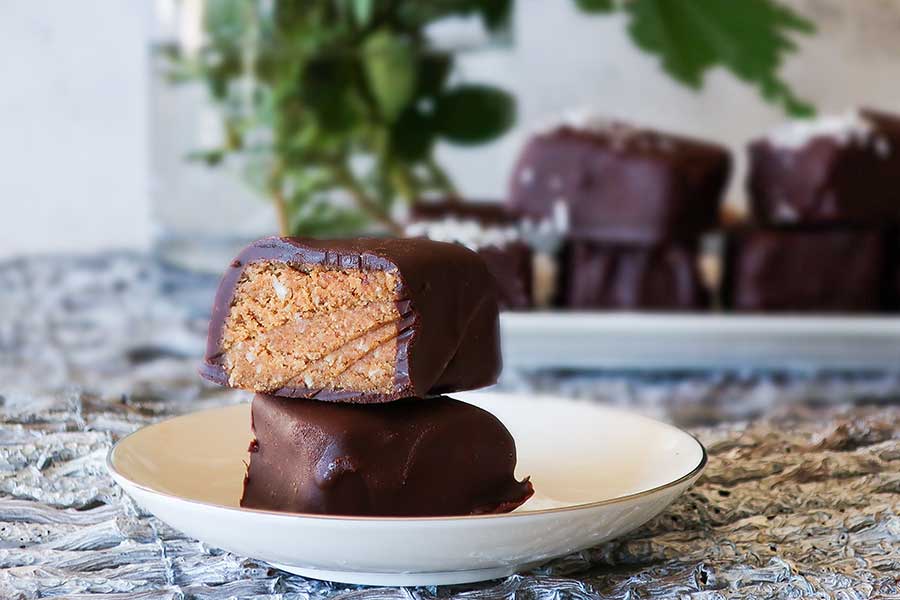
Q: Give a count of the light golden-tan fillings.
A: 1